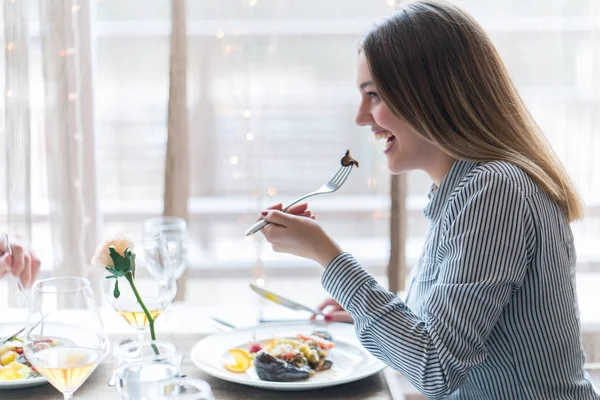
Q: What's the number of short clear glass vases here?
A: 1